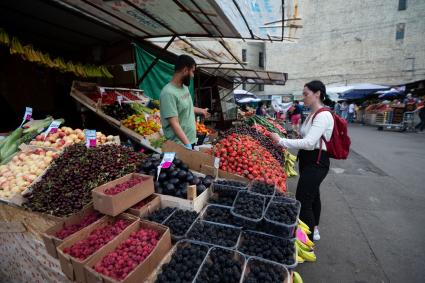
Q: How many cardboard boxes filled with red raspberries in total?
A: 5